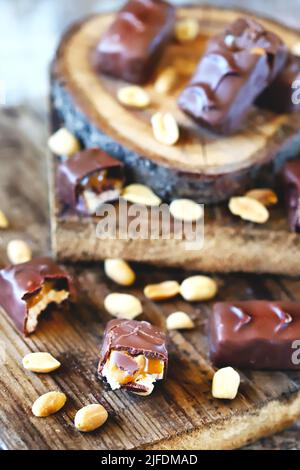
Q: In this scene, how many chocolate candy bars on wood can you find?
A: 8